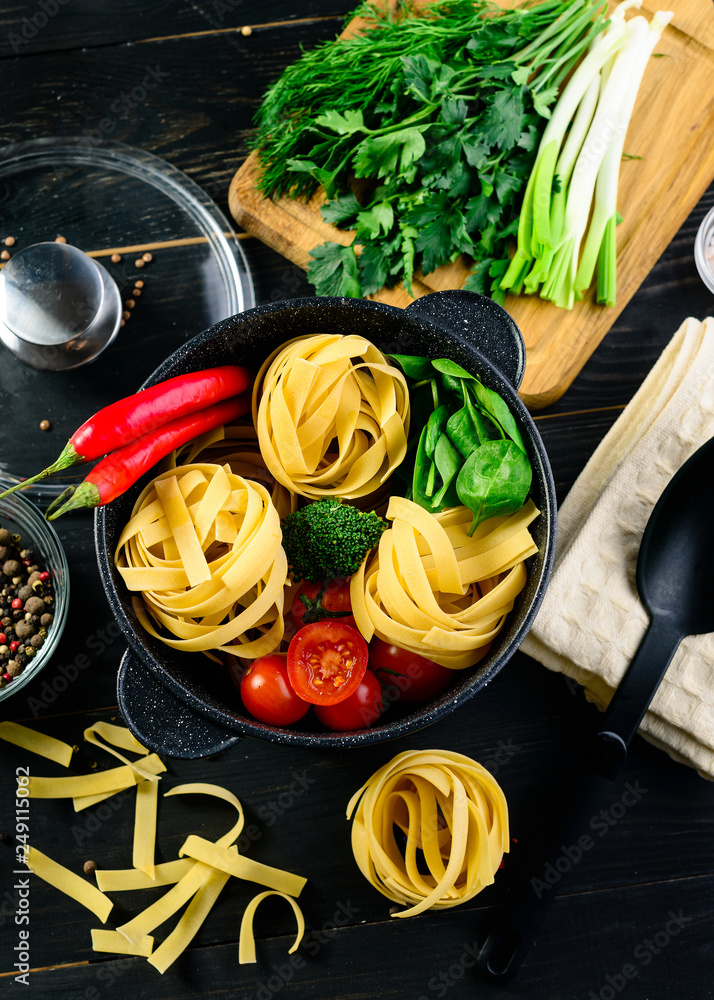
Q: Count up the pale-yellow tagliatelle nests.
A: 4